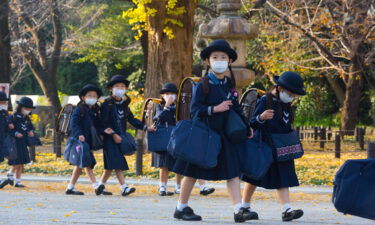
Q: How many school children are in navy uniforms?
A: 7